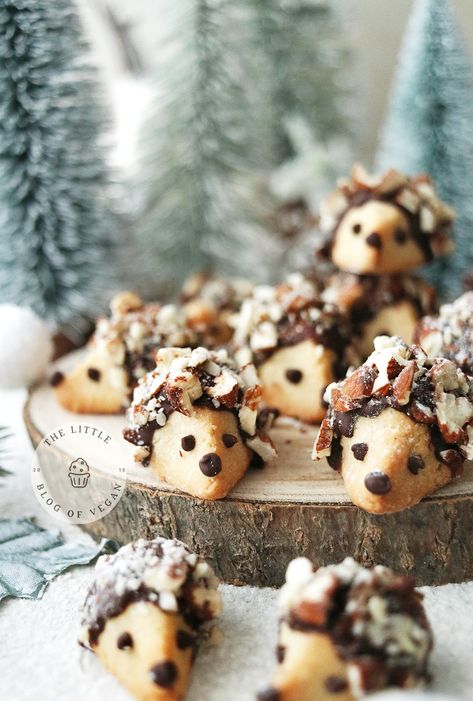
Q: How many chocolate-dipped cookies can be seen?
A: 10